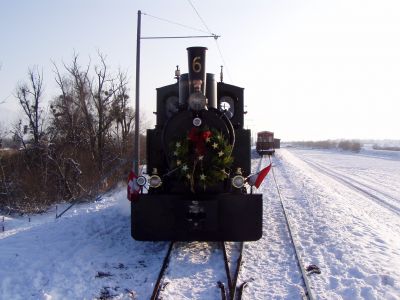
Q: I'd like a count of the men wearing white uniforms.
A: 0